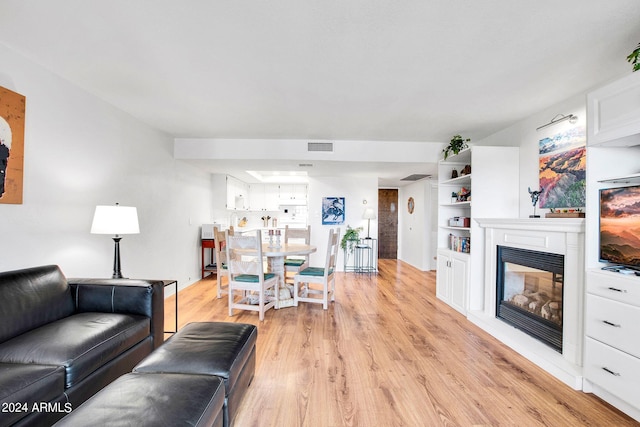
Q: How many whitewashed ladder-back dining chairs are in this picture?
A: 4